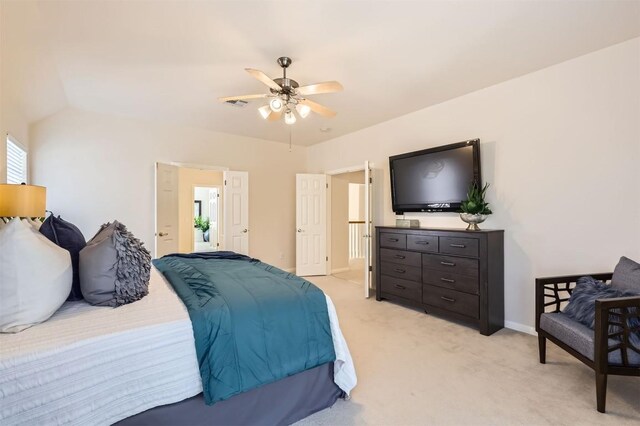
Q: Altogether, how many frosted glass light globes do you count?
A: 4